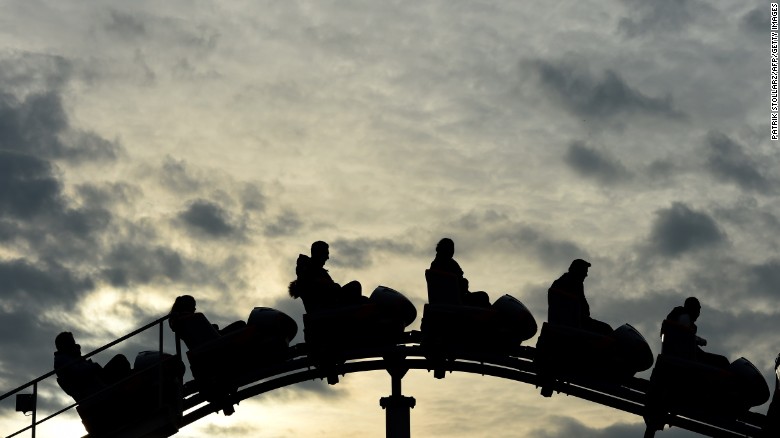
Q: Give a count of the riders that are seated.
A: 6